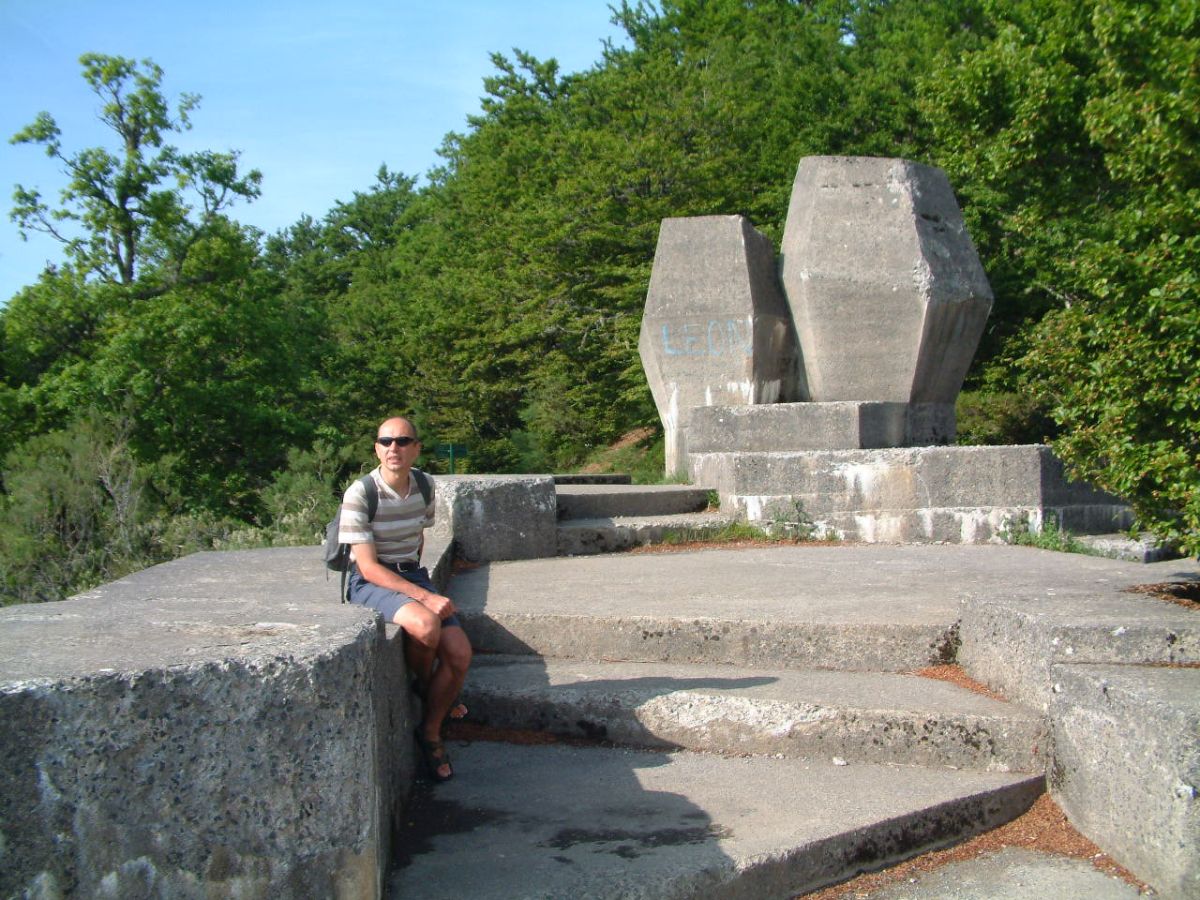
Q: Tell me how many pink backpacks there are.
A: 0